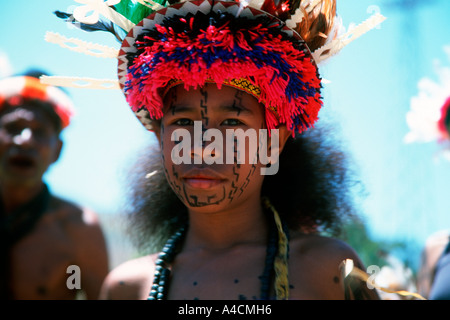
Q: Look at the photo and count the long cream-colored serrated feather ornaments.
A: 3